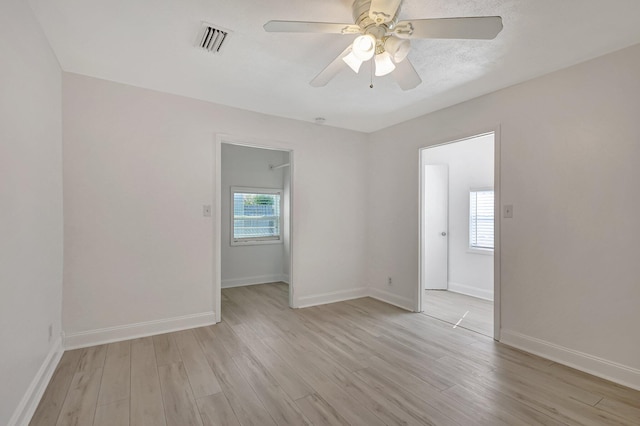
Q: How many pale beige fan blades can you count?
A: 5